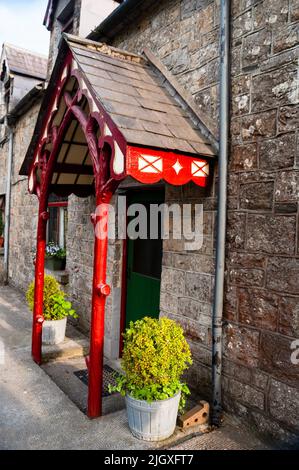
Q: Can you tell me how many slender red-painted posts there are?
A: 2